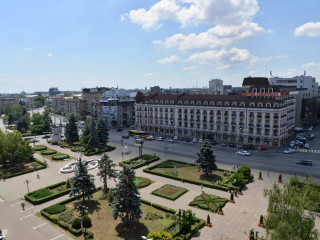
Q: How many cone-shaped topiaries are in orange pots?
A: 7